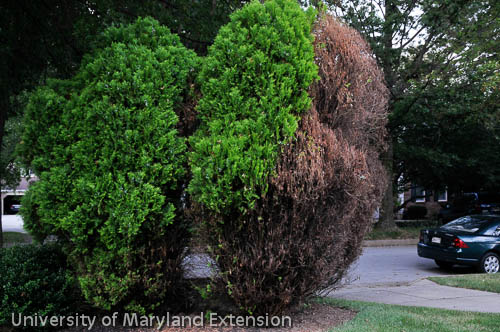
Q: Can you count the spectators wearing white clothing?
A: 0